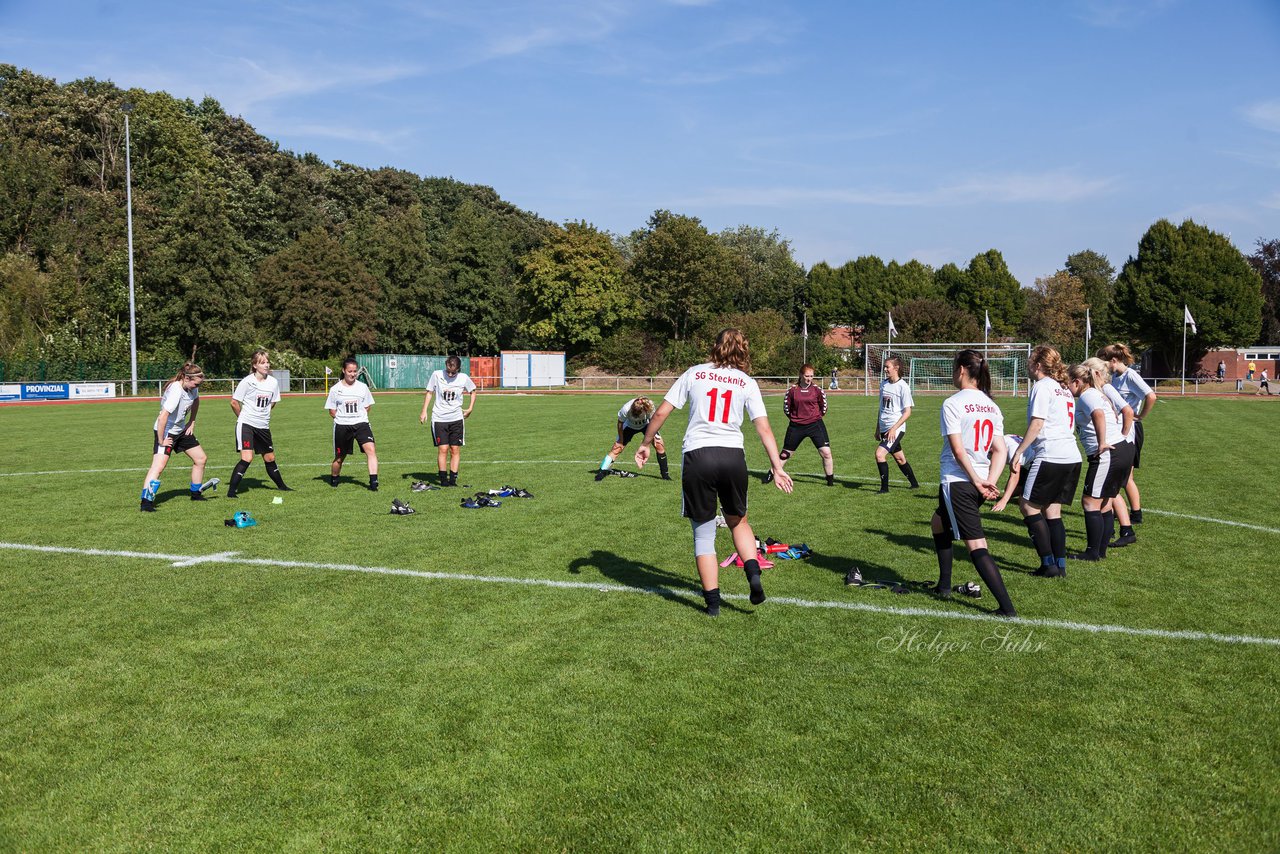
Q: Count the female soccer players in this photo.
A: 14